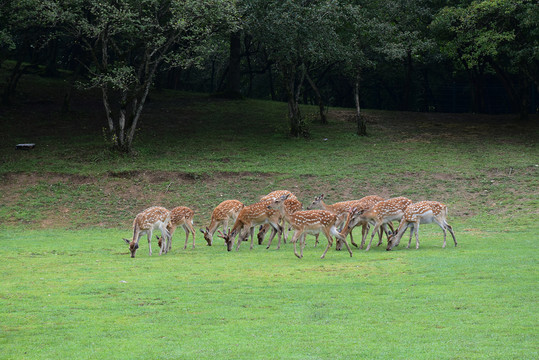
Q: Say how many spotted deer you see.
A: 11